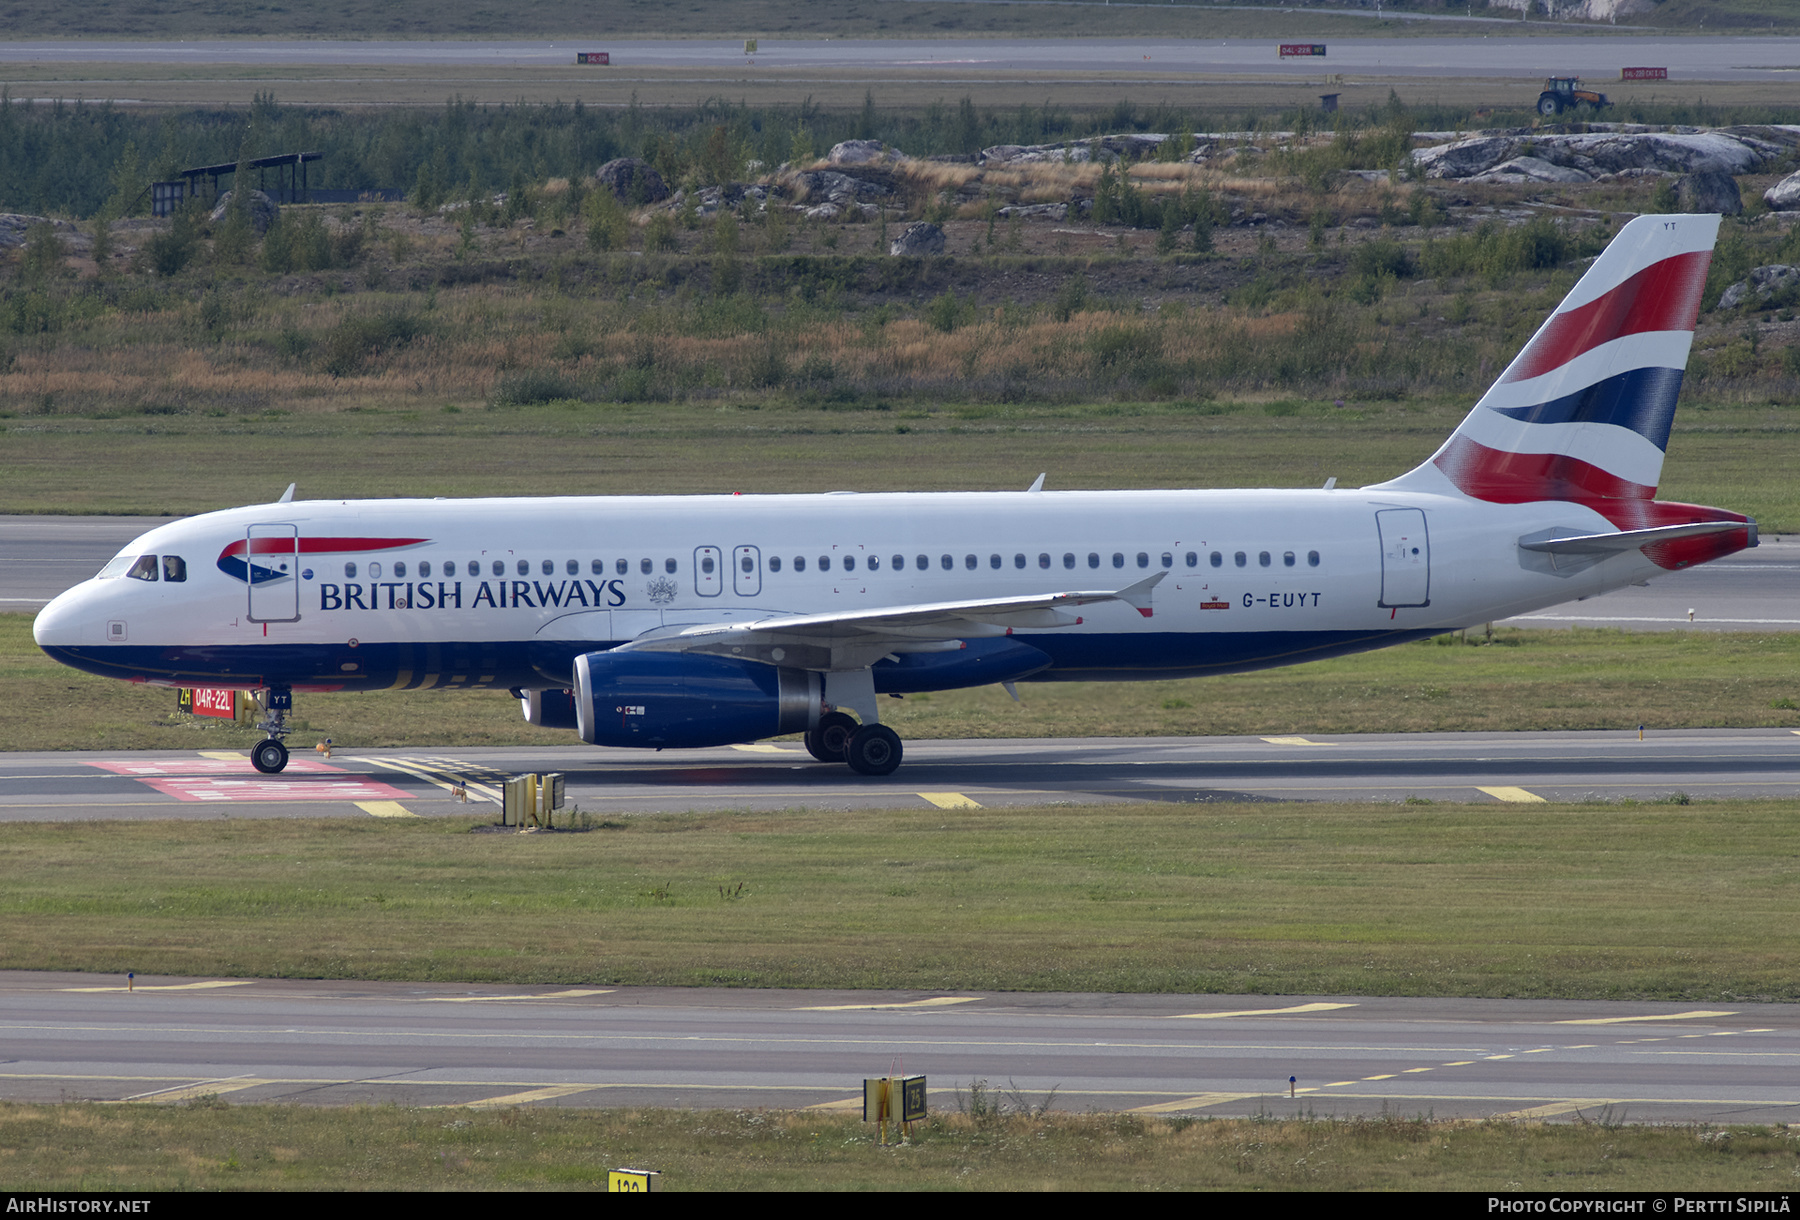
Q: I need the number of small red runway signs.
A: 4